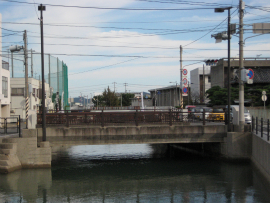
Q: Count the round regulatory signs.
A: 4